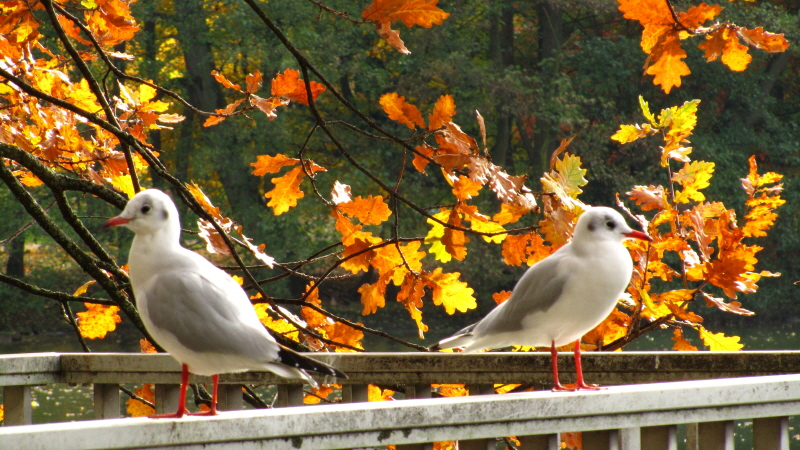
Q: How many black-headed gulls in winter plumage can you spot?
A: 2